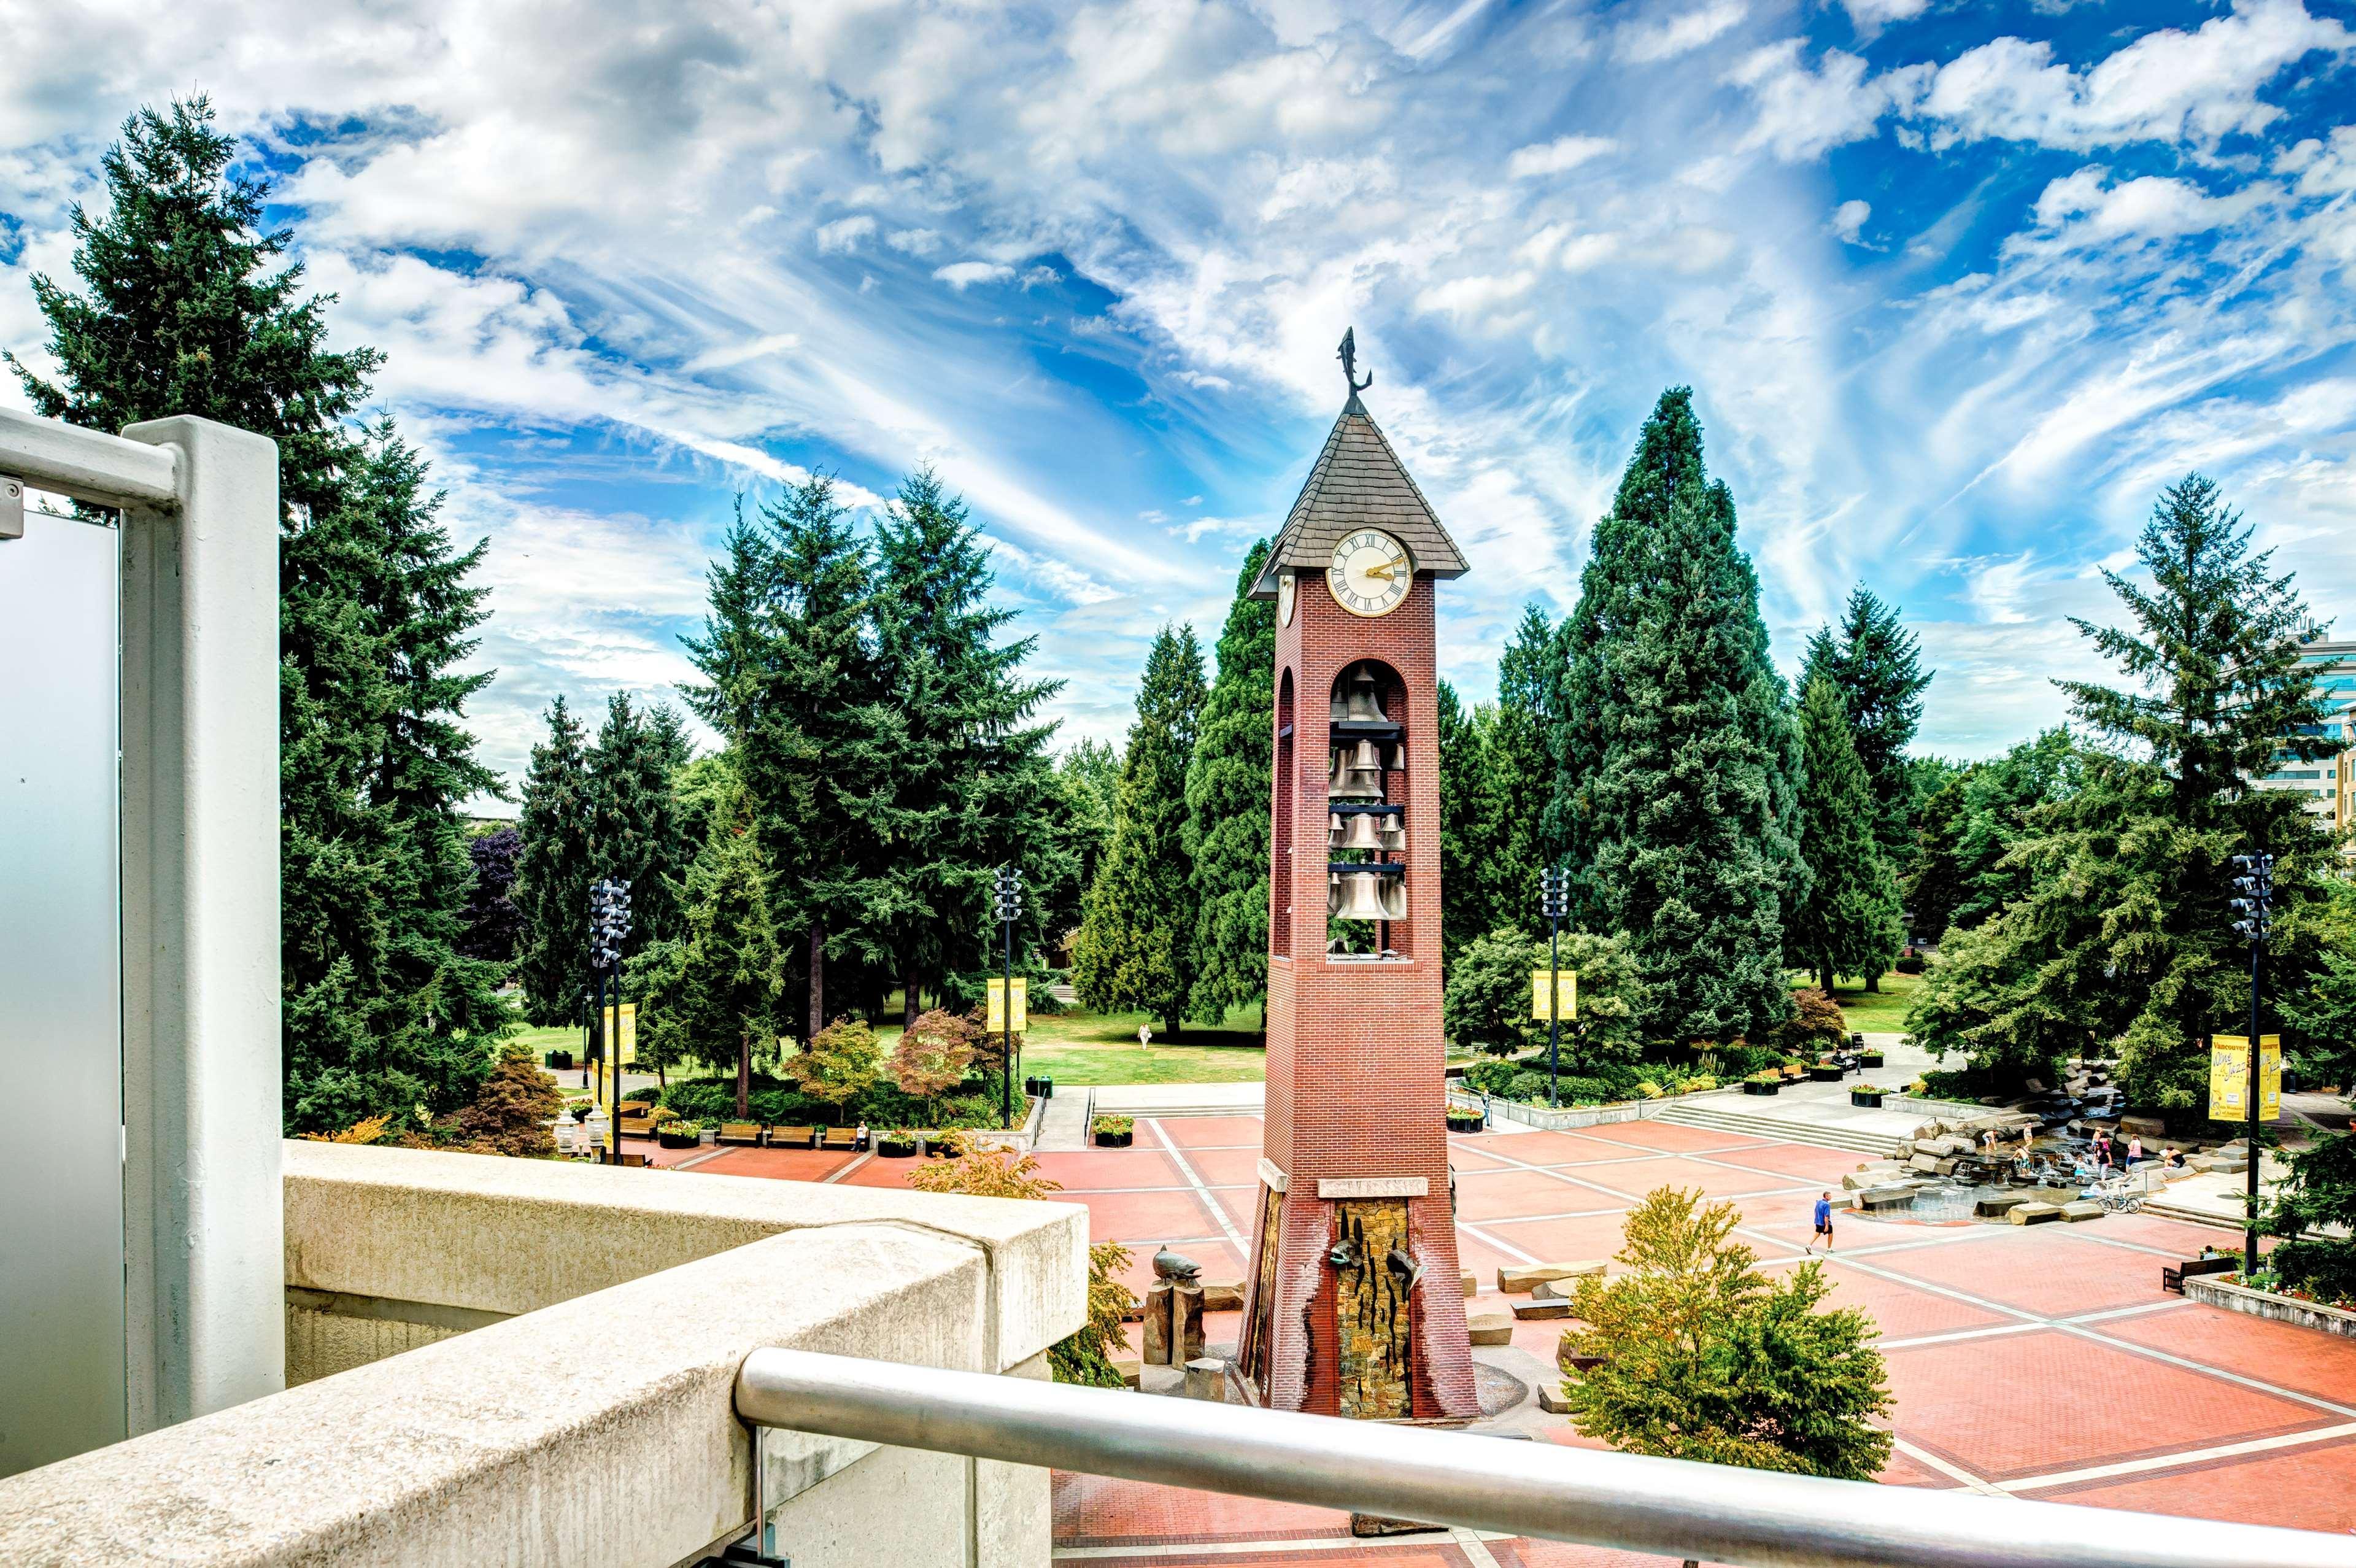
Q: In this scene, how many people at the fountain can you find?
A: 9